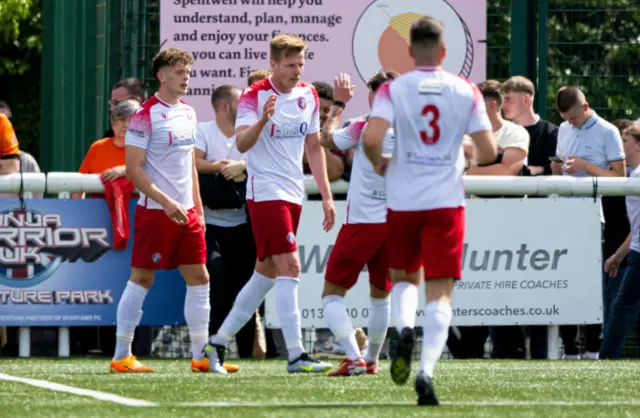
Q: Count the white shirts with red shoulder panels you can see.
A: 4